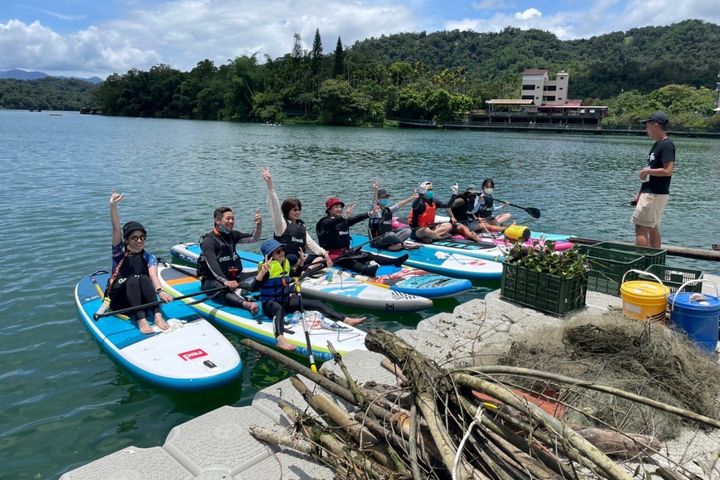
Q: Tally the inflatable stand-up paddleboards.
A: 8